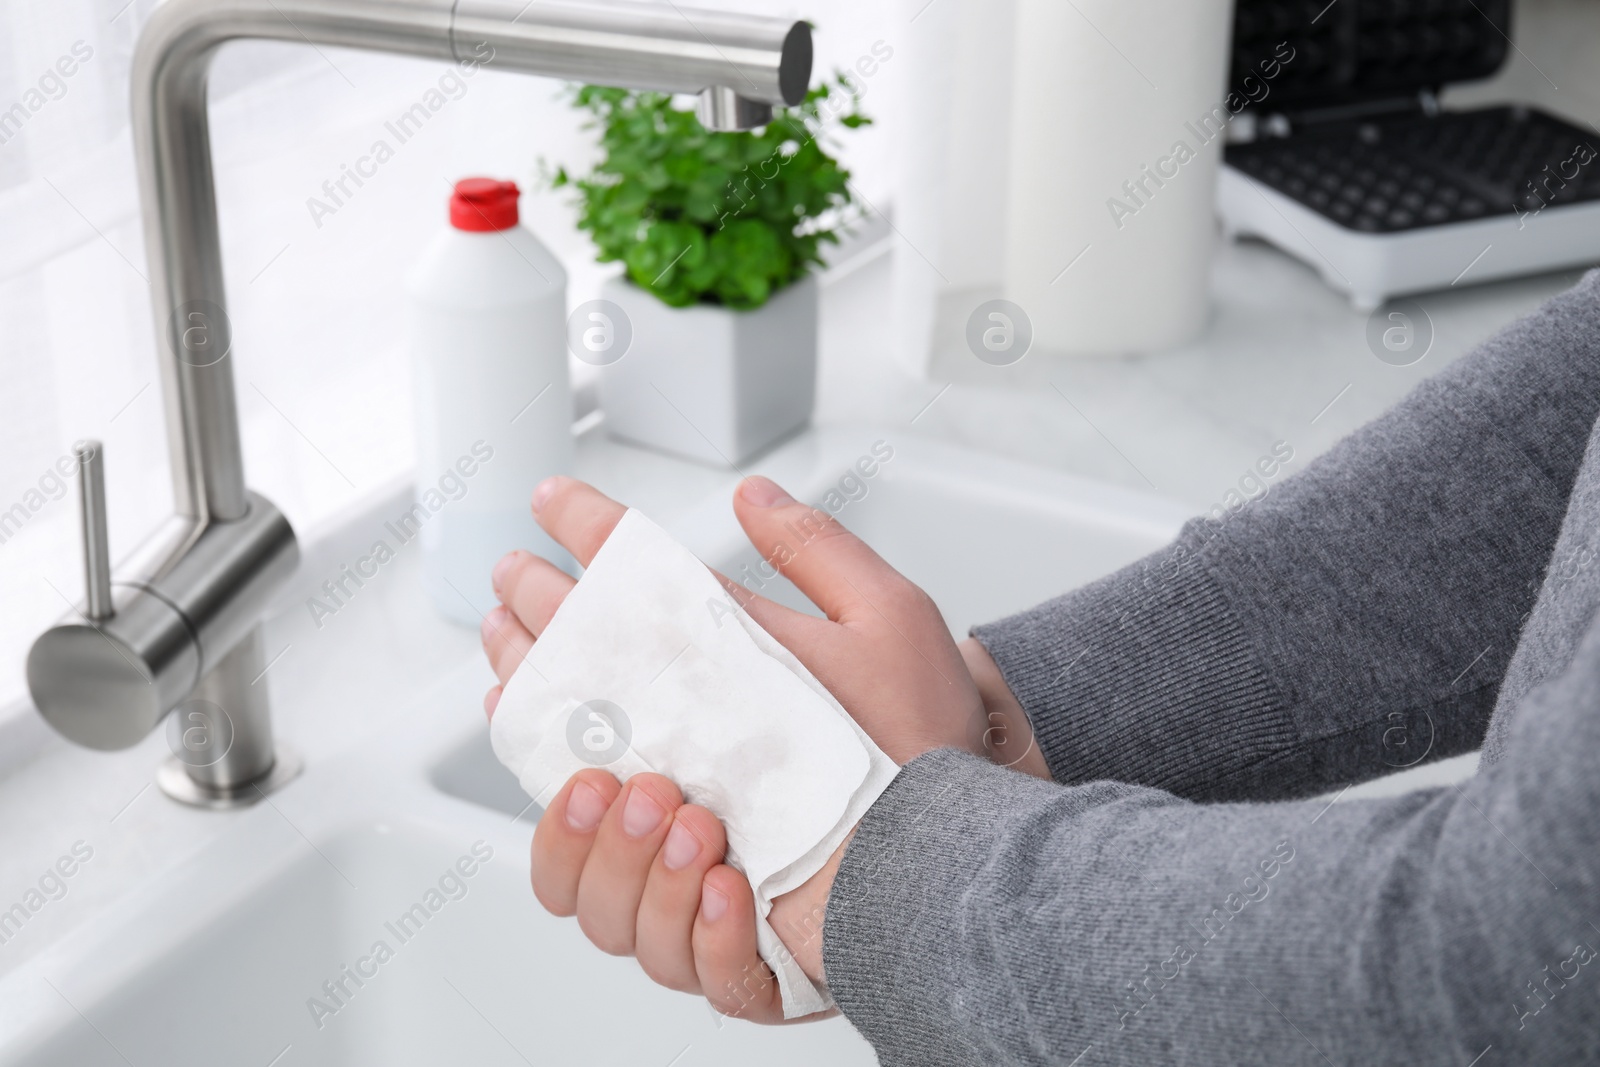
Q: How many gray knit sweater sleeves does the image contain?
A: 2